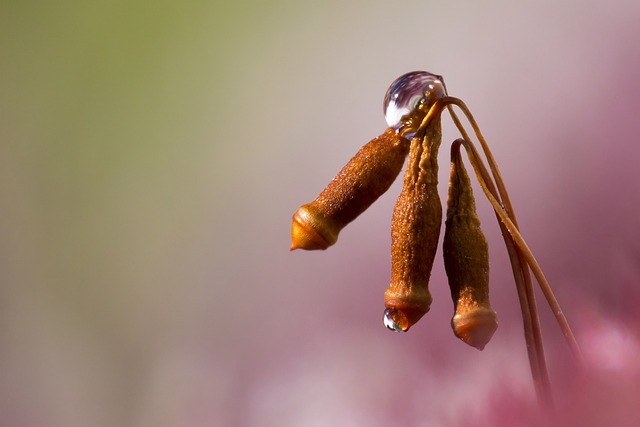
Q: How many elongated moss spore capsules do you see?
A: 3